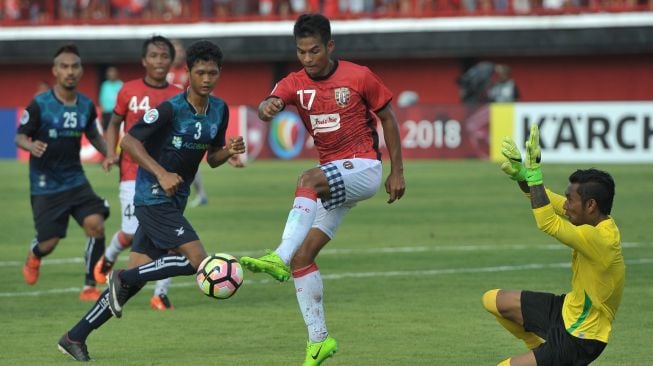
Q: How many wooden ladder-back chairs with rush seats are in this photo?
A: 0